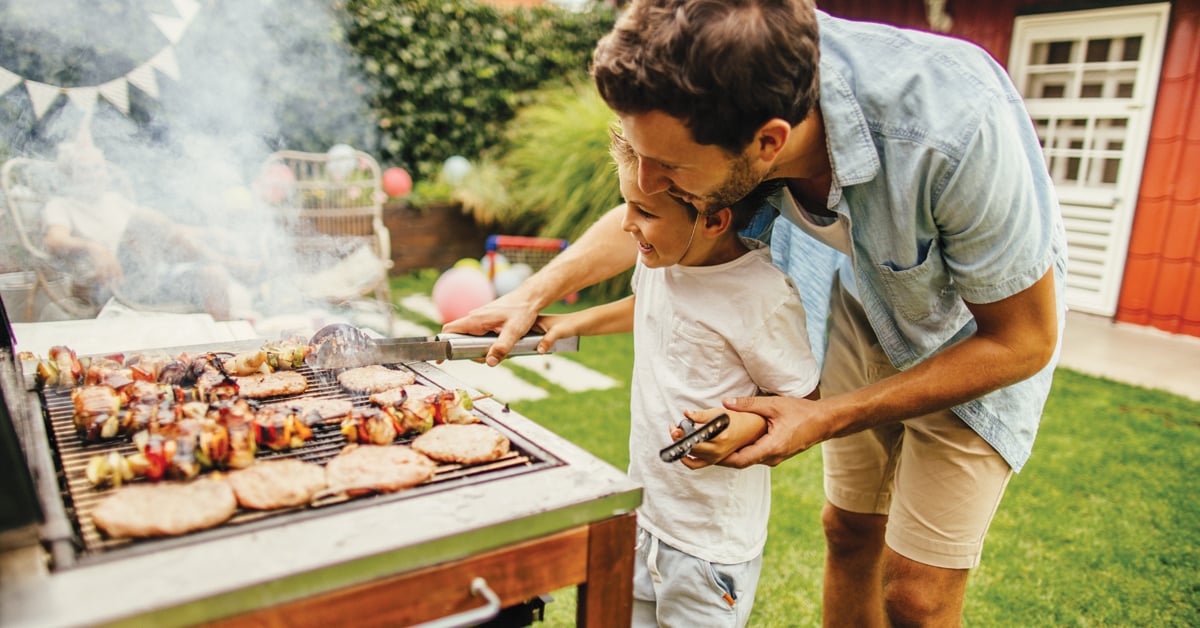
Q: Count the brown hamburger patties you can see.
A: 8